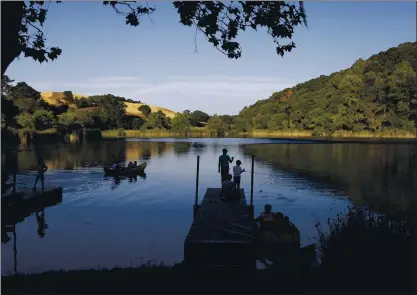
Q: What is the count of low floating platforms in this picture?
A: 2